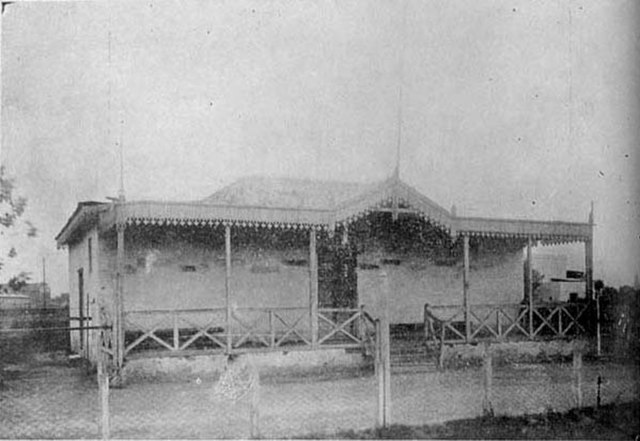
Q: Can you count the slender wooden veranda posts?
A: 6